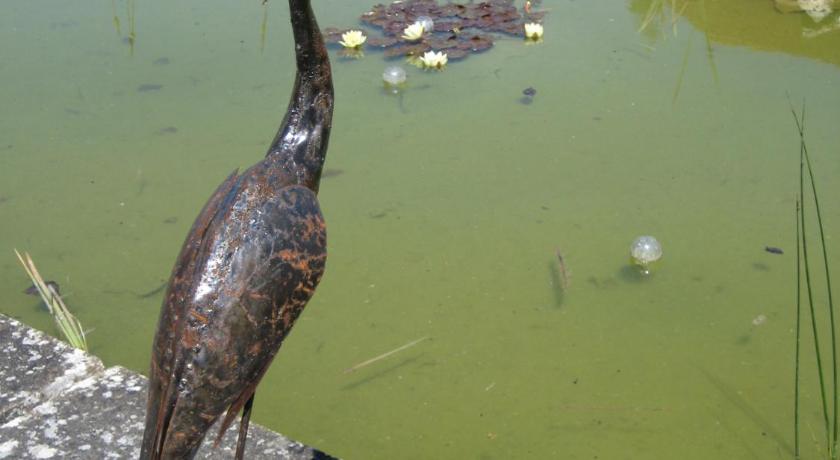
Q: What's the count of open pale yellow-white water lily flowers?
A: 4